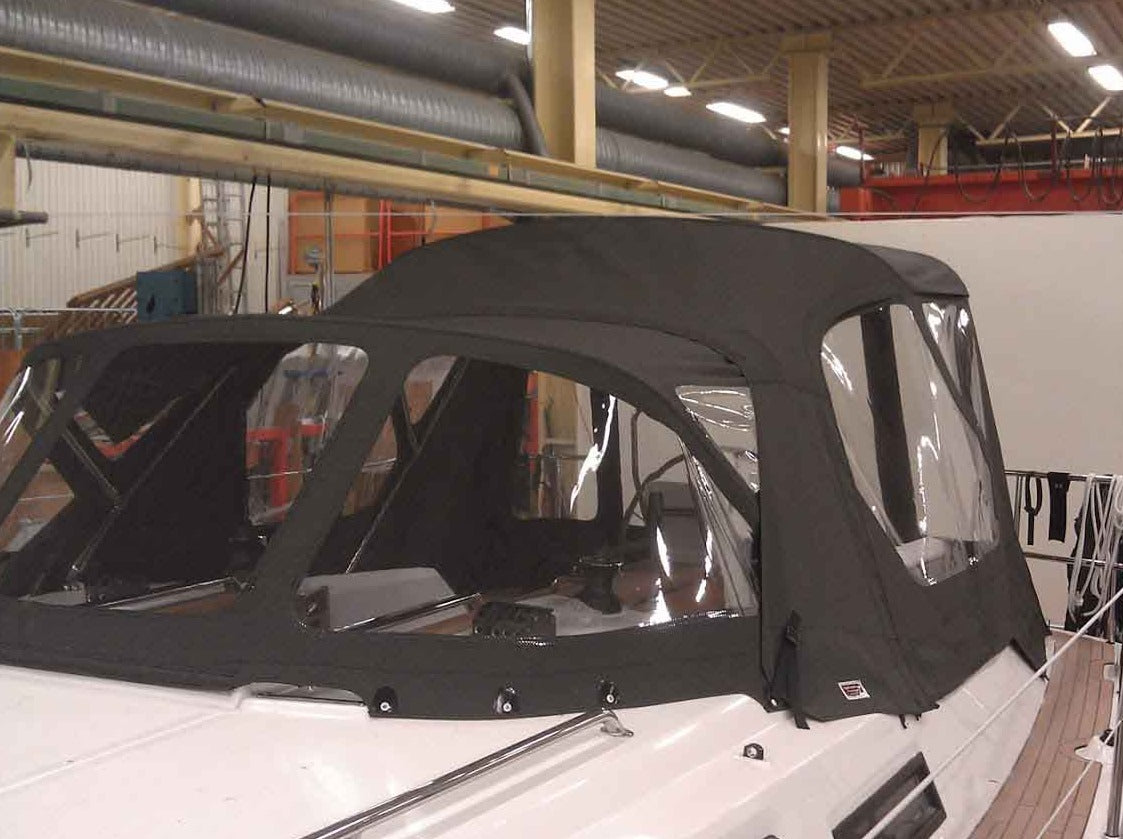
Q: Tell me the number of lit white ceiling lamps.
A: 9